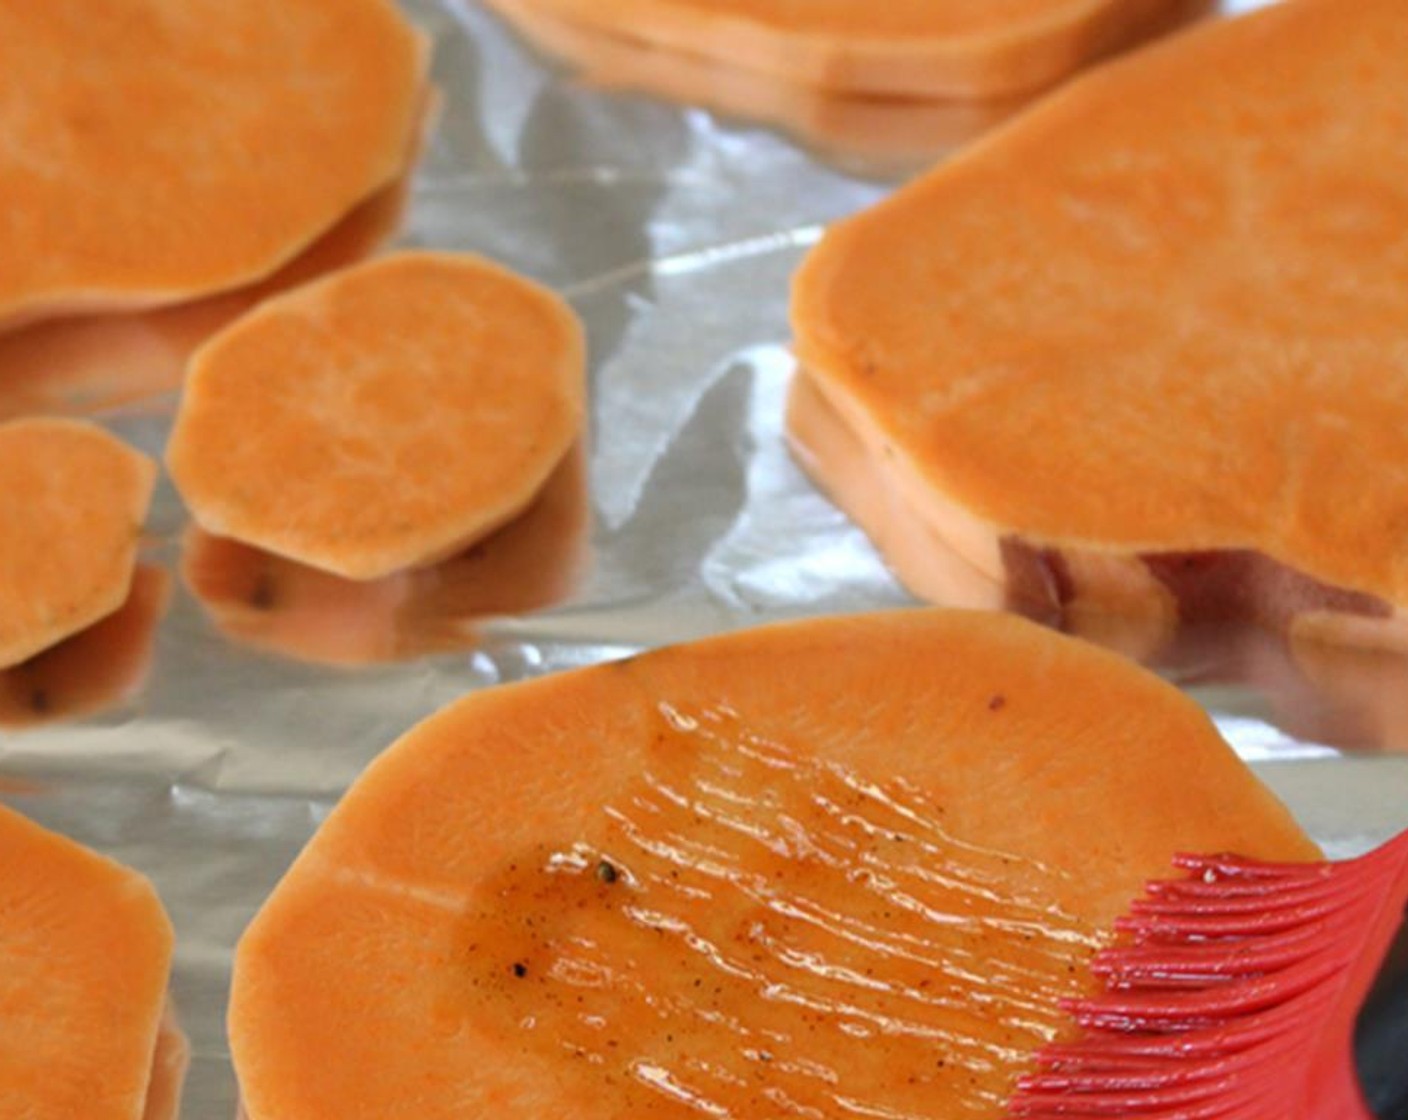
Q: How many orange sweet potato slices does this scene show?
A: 7